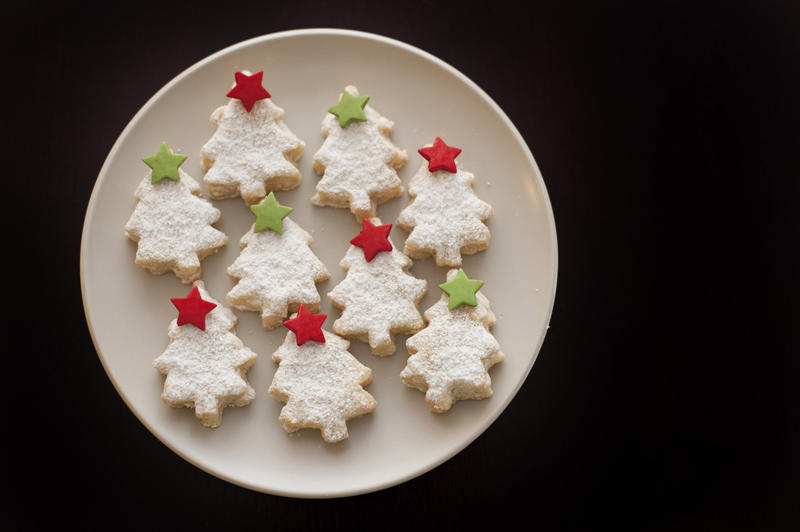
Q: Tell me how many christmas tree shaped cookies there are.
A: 9